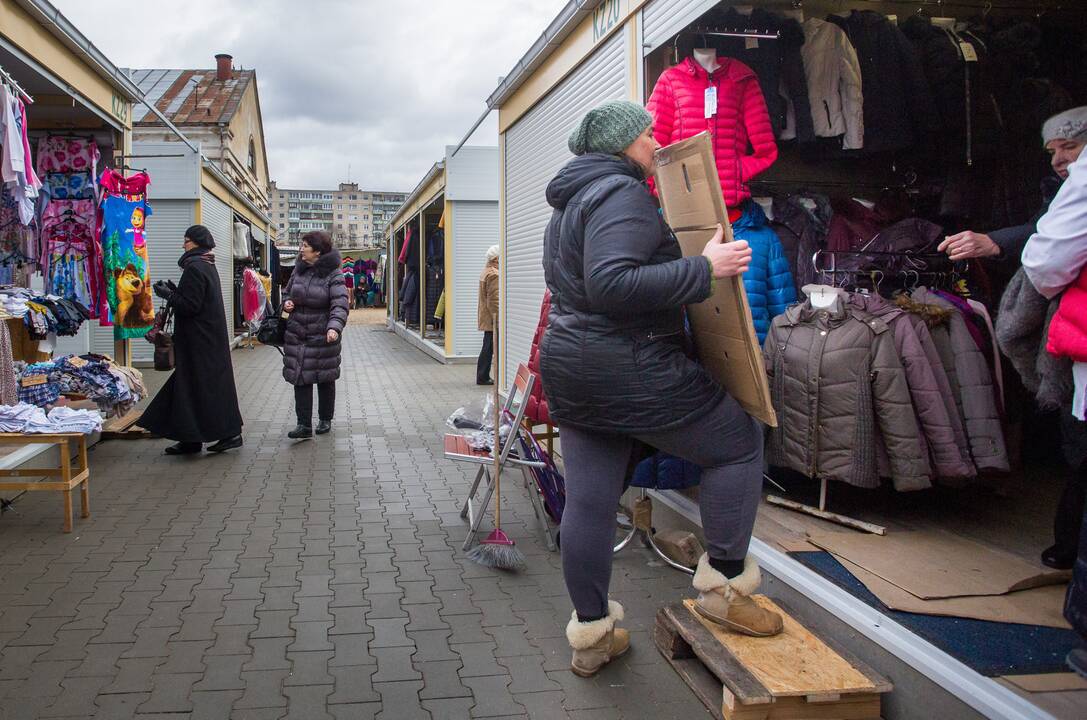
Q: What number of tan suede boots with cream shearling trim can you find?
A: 2